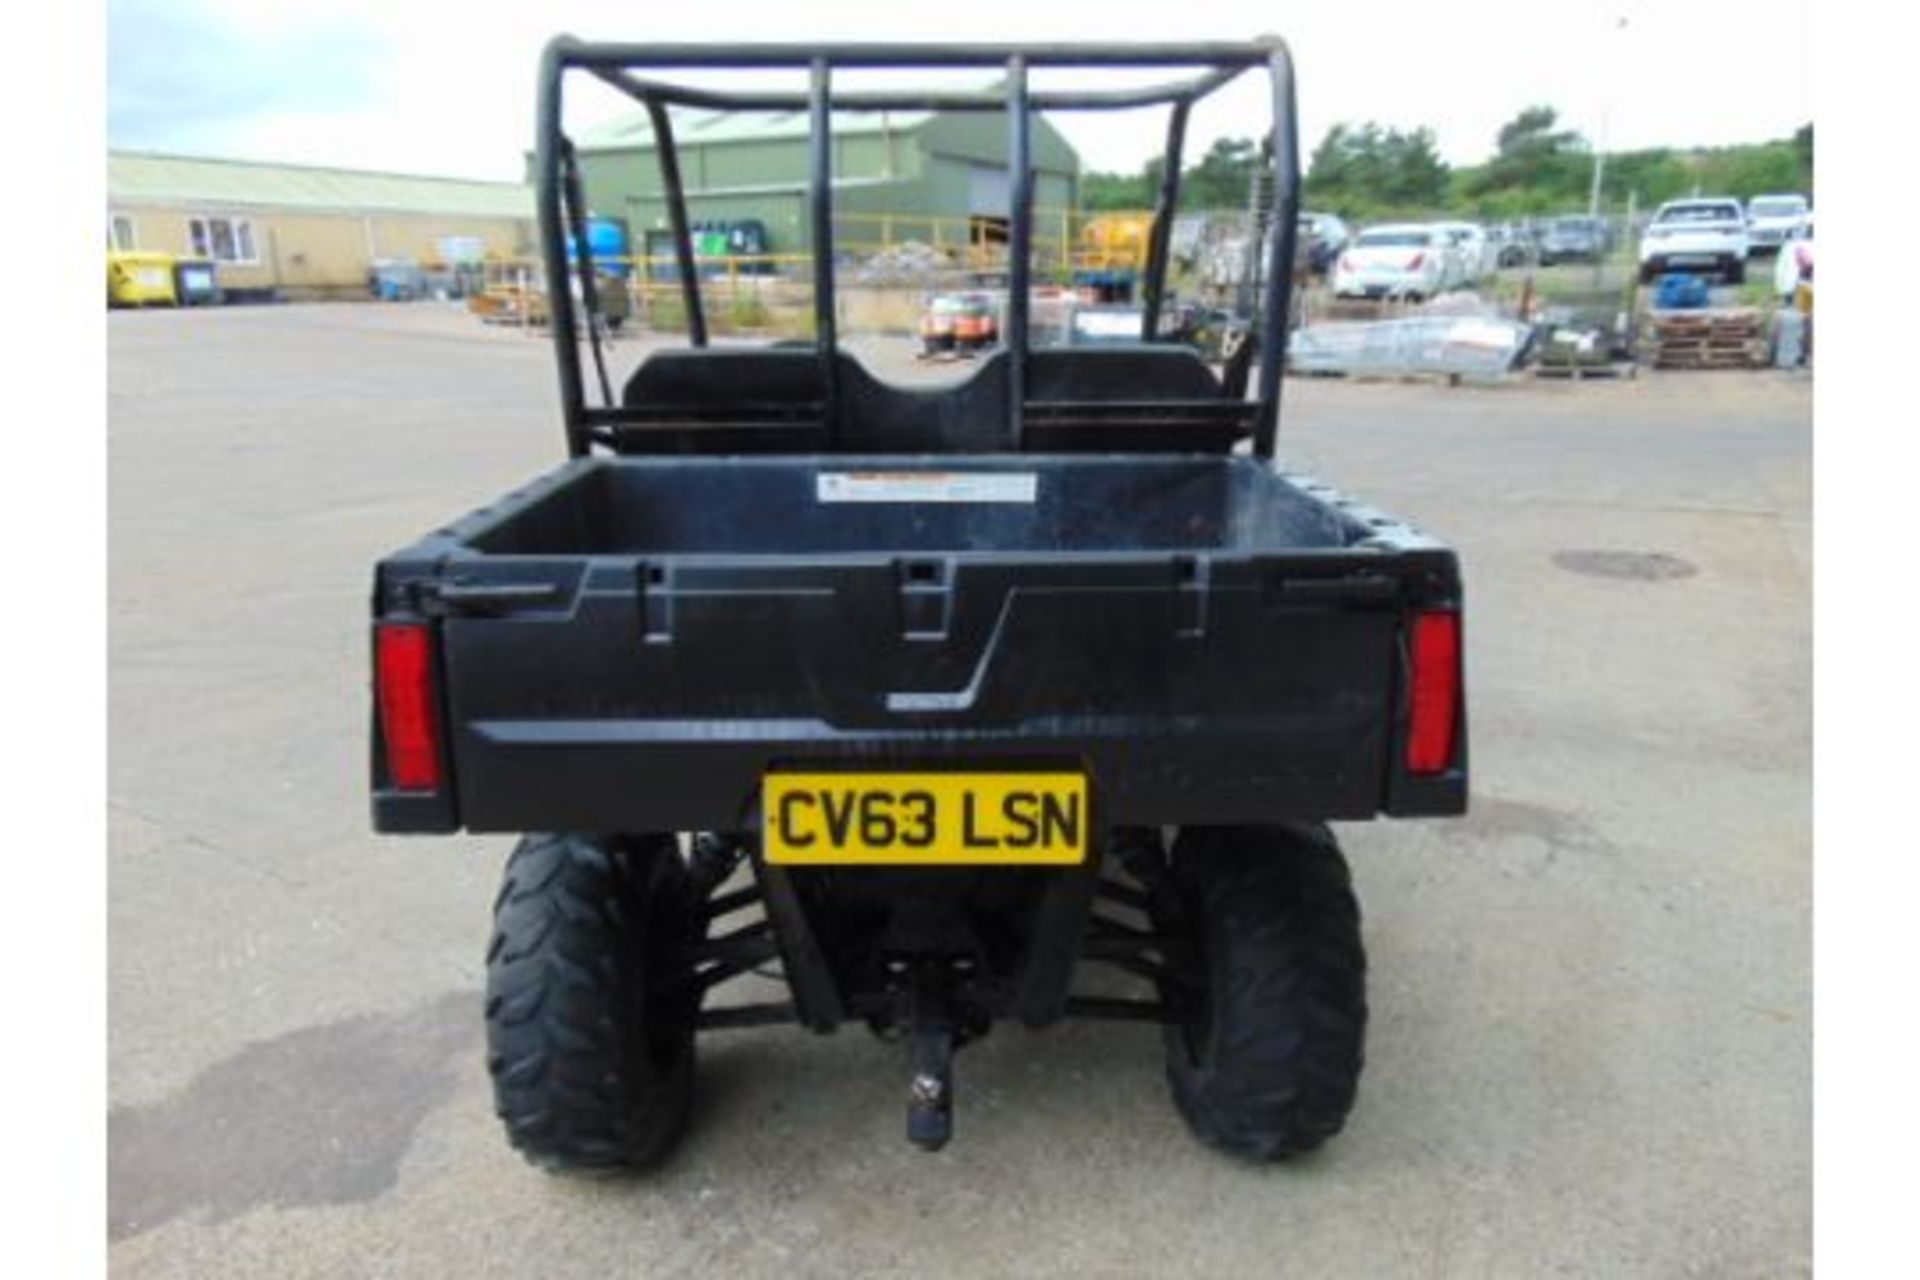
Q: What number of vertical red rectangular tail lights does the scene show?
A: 2